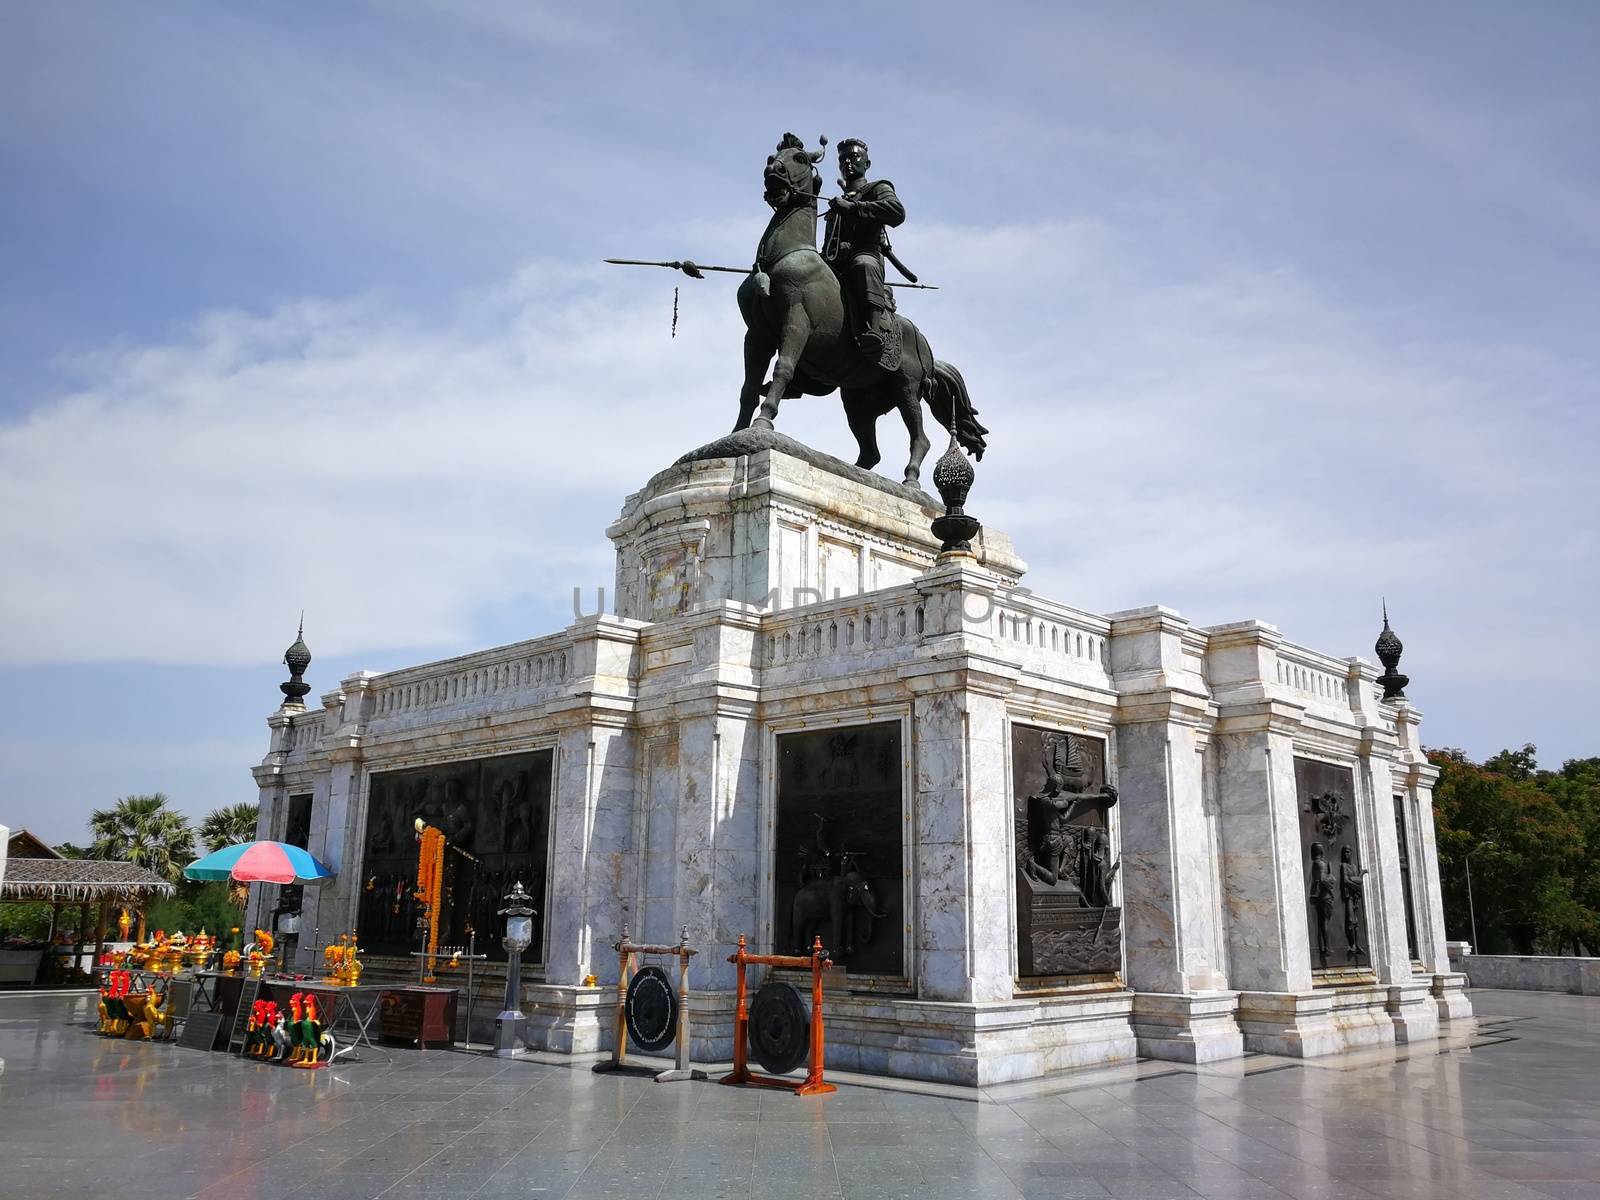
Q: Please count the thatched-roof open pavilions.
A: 1